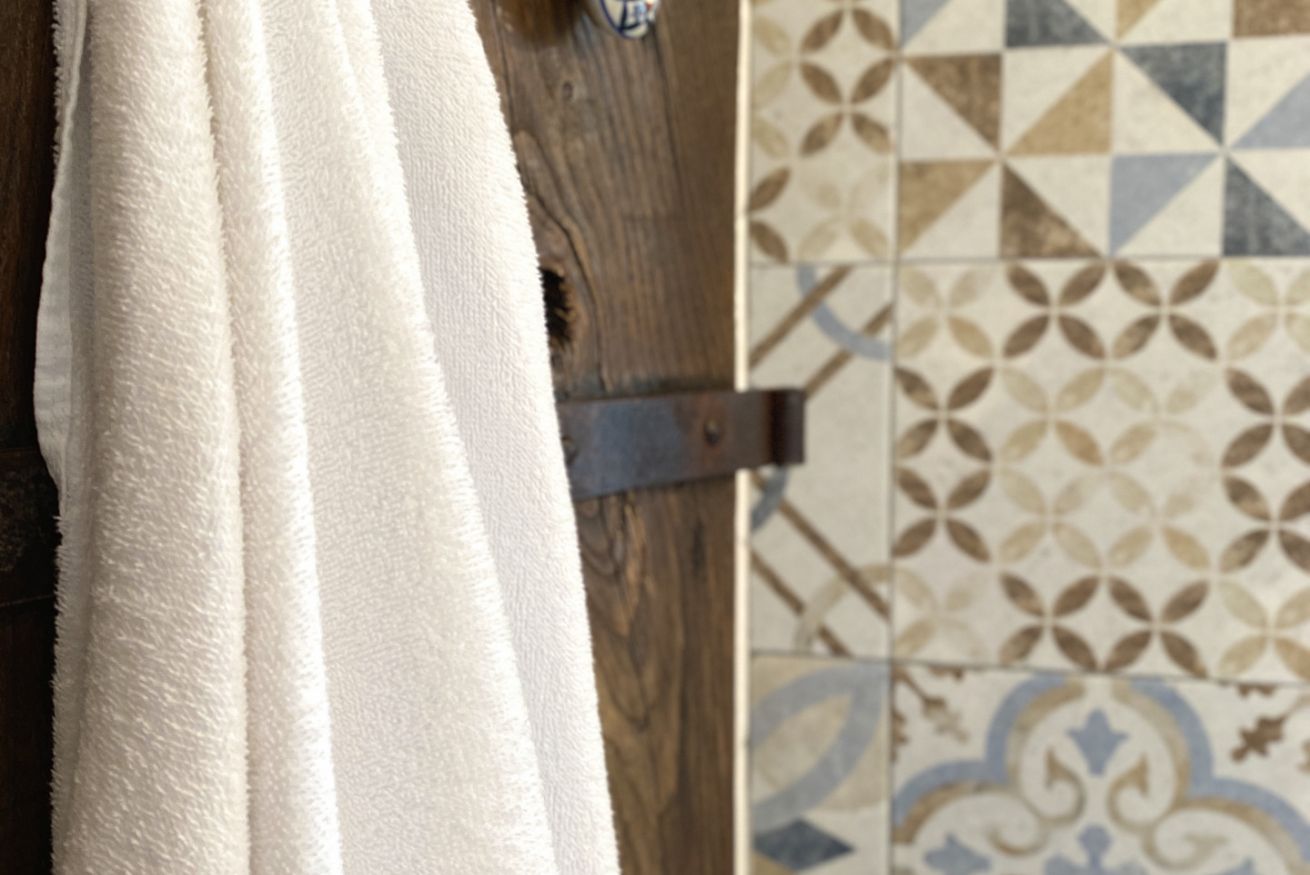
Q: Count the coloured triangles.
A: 12